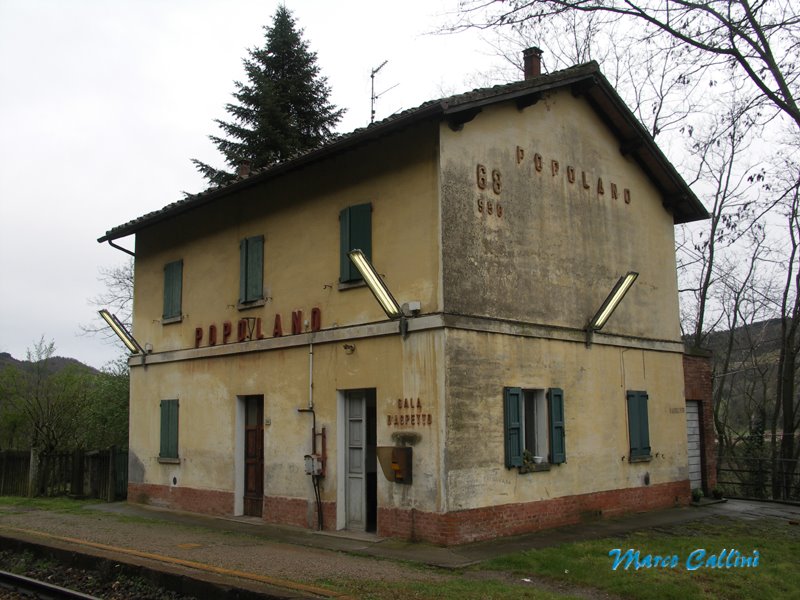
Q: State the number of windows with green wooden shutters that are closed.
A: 5